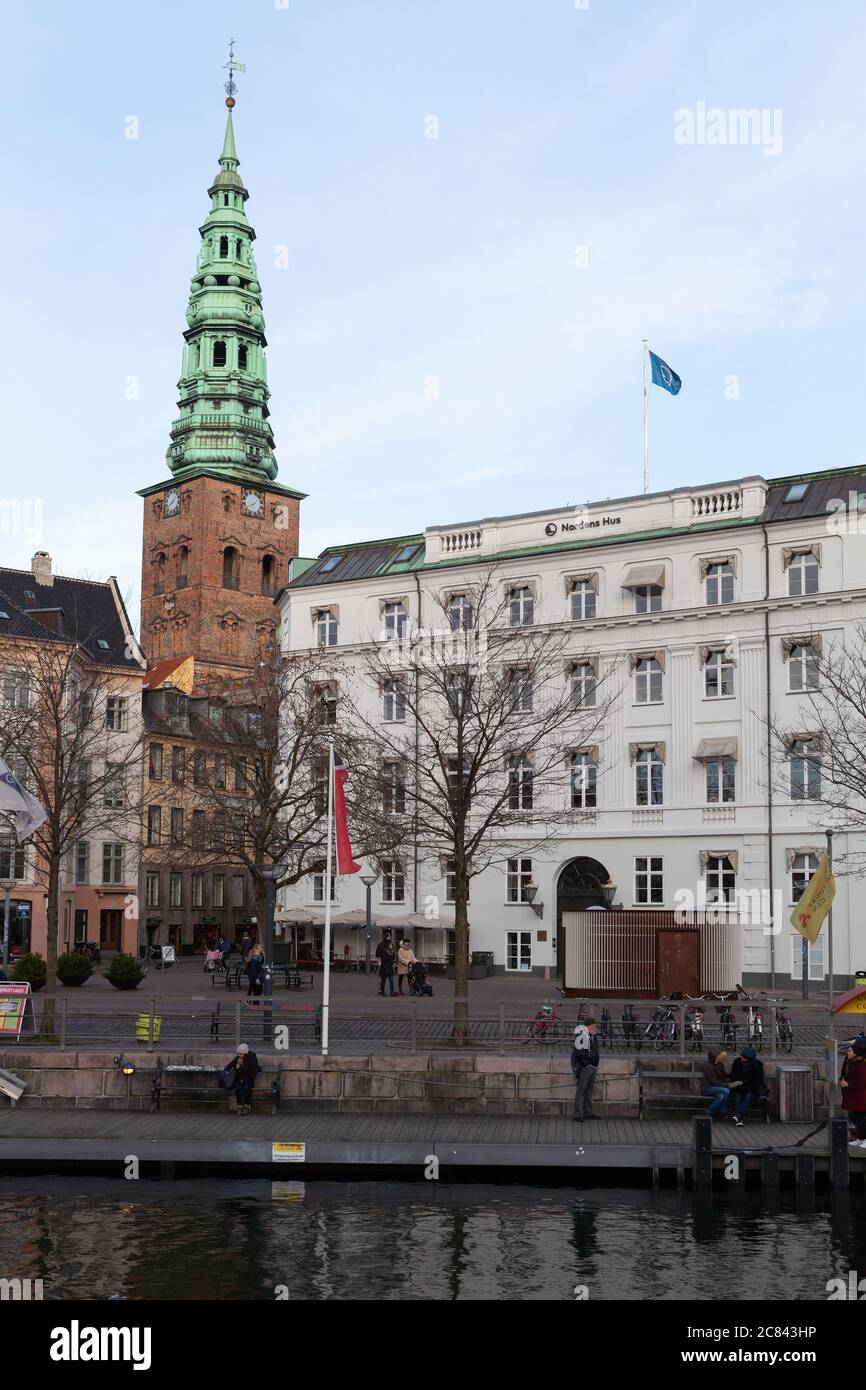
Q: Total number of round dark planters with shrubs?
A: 3